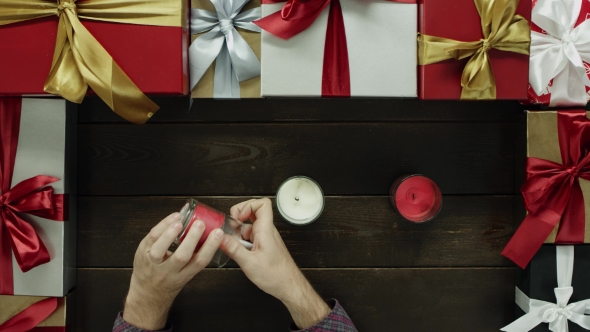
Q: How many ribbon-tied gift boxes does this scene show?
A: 9